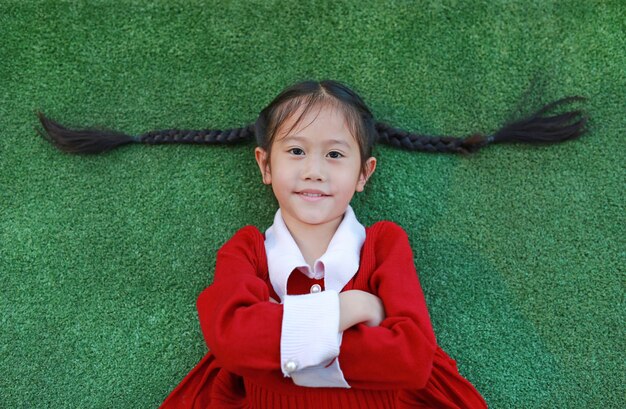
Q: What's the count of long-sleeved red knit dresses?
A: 1